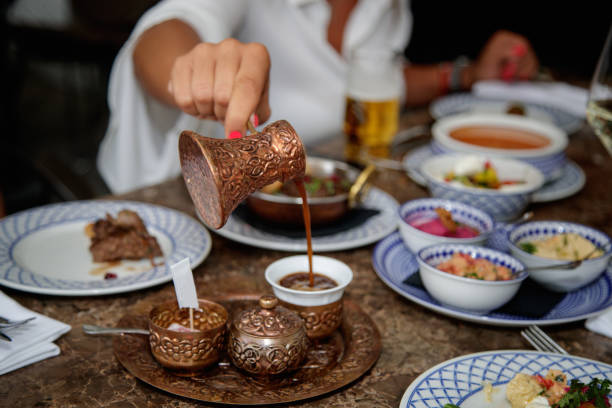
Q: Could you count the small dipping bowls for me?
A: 3